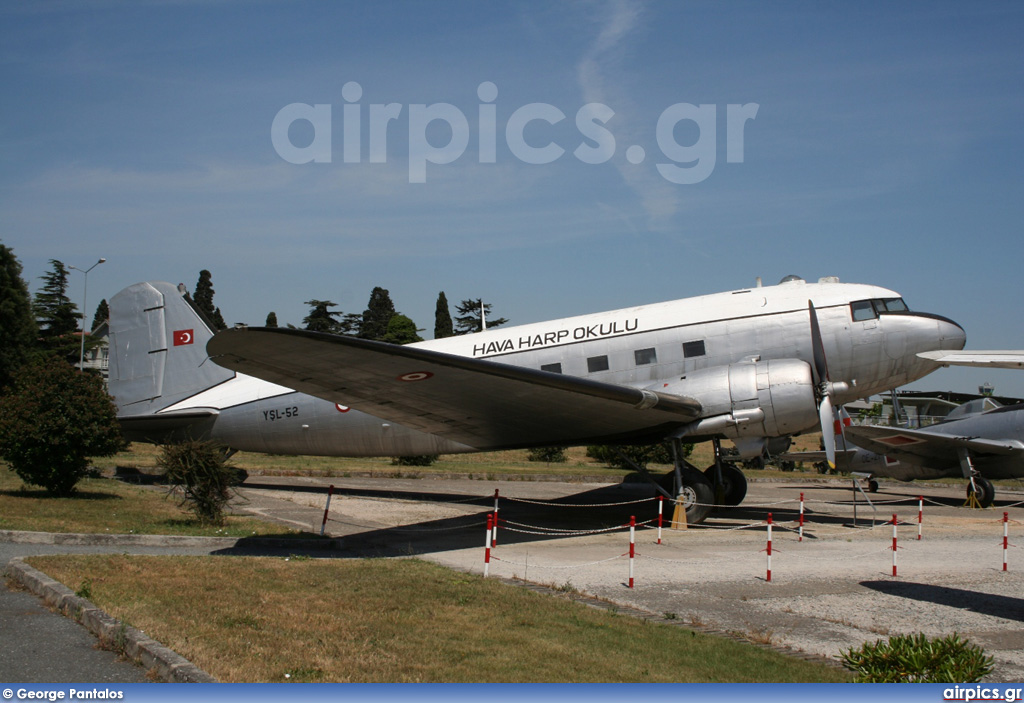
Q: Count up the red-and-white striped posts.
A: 10